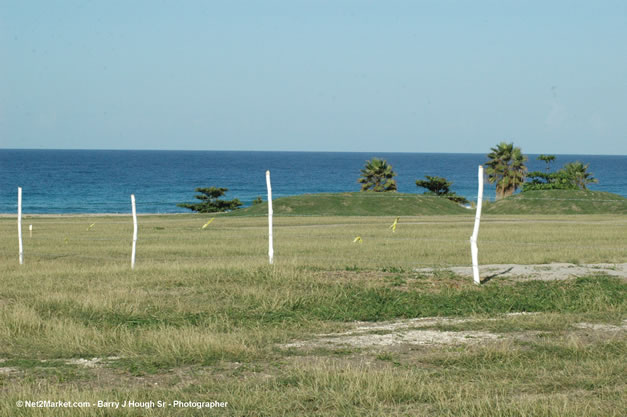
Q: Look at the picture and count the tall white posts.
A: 4